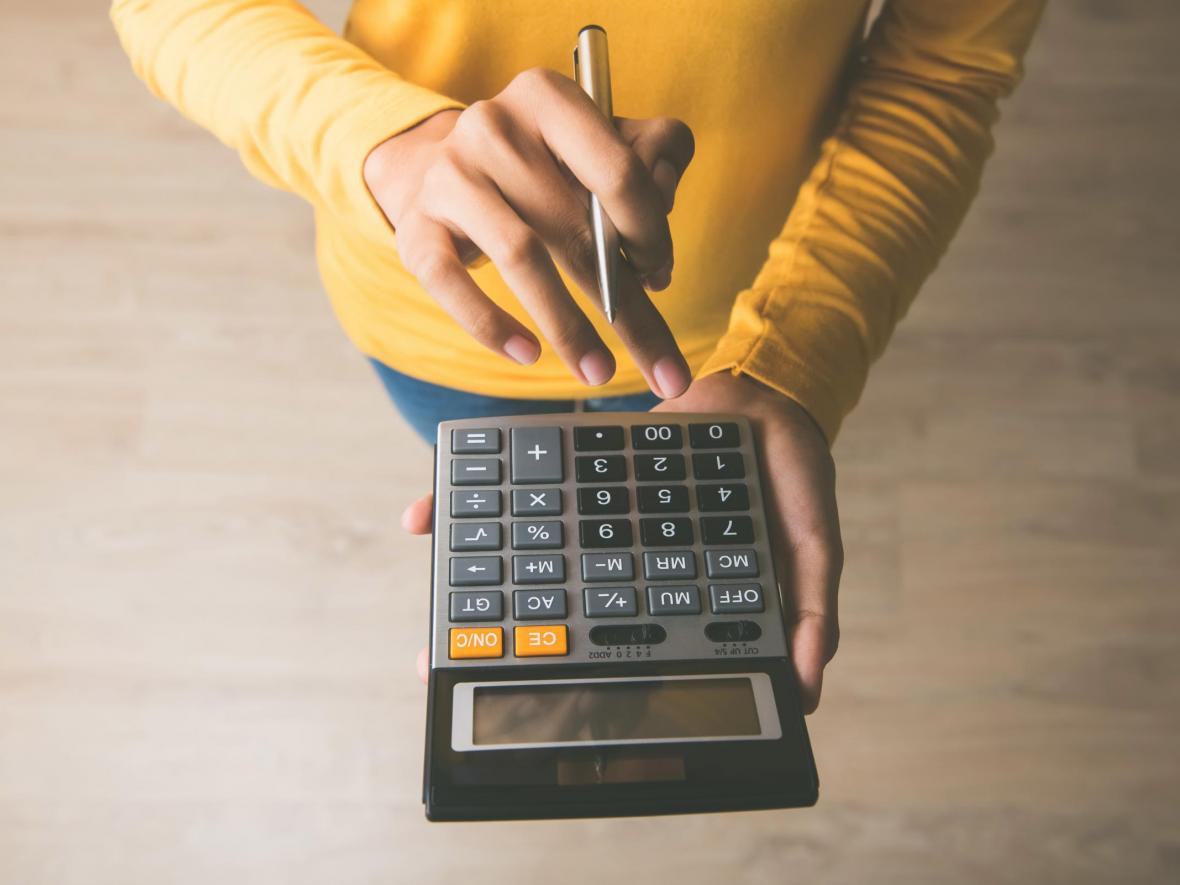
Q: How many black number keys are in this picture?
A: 11